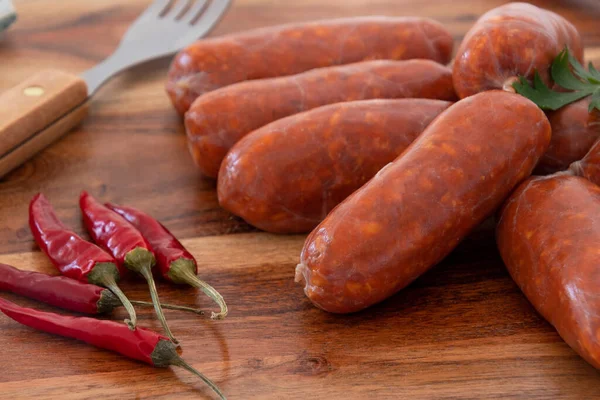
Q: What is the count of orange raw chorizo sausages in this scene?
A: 8